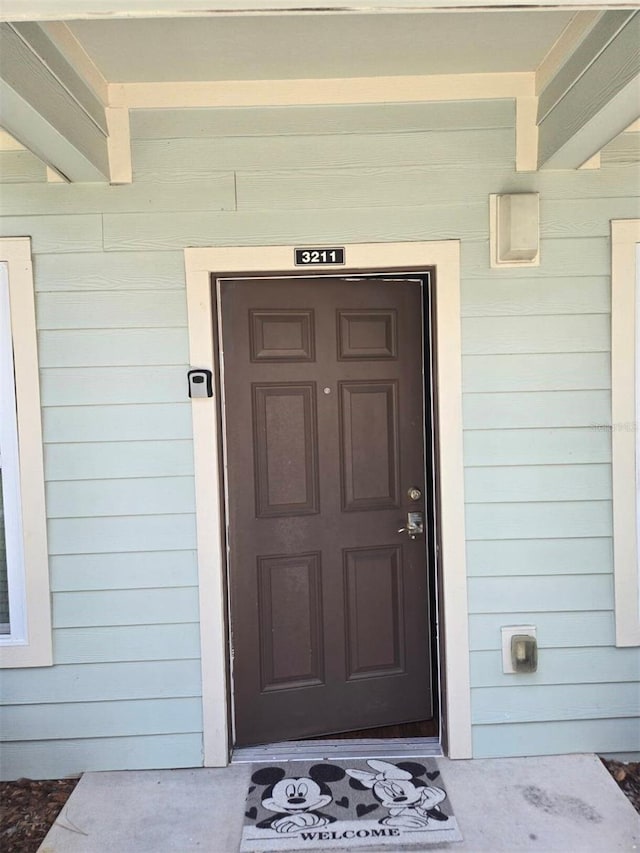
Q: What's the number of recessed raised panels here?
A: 6